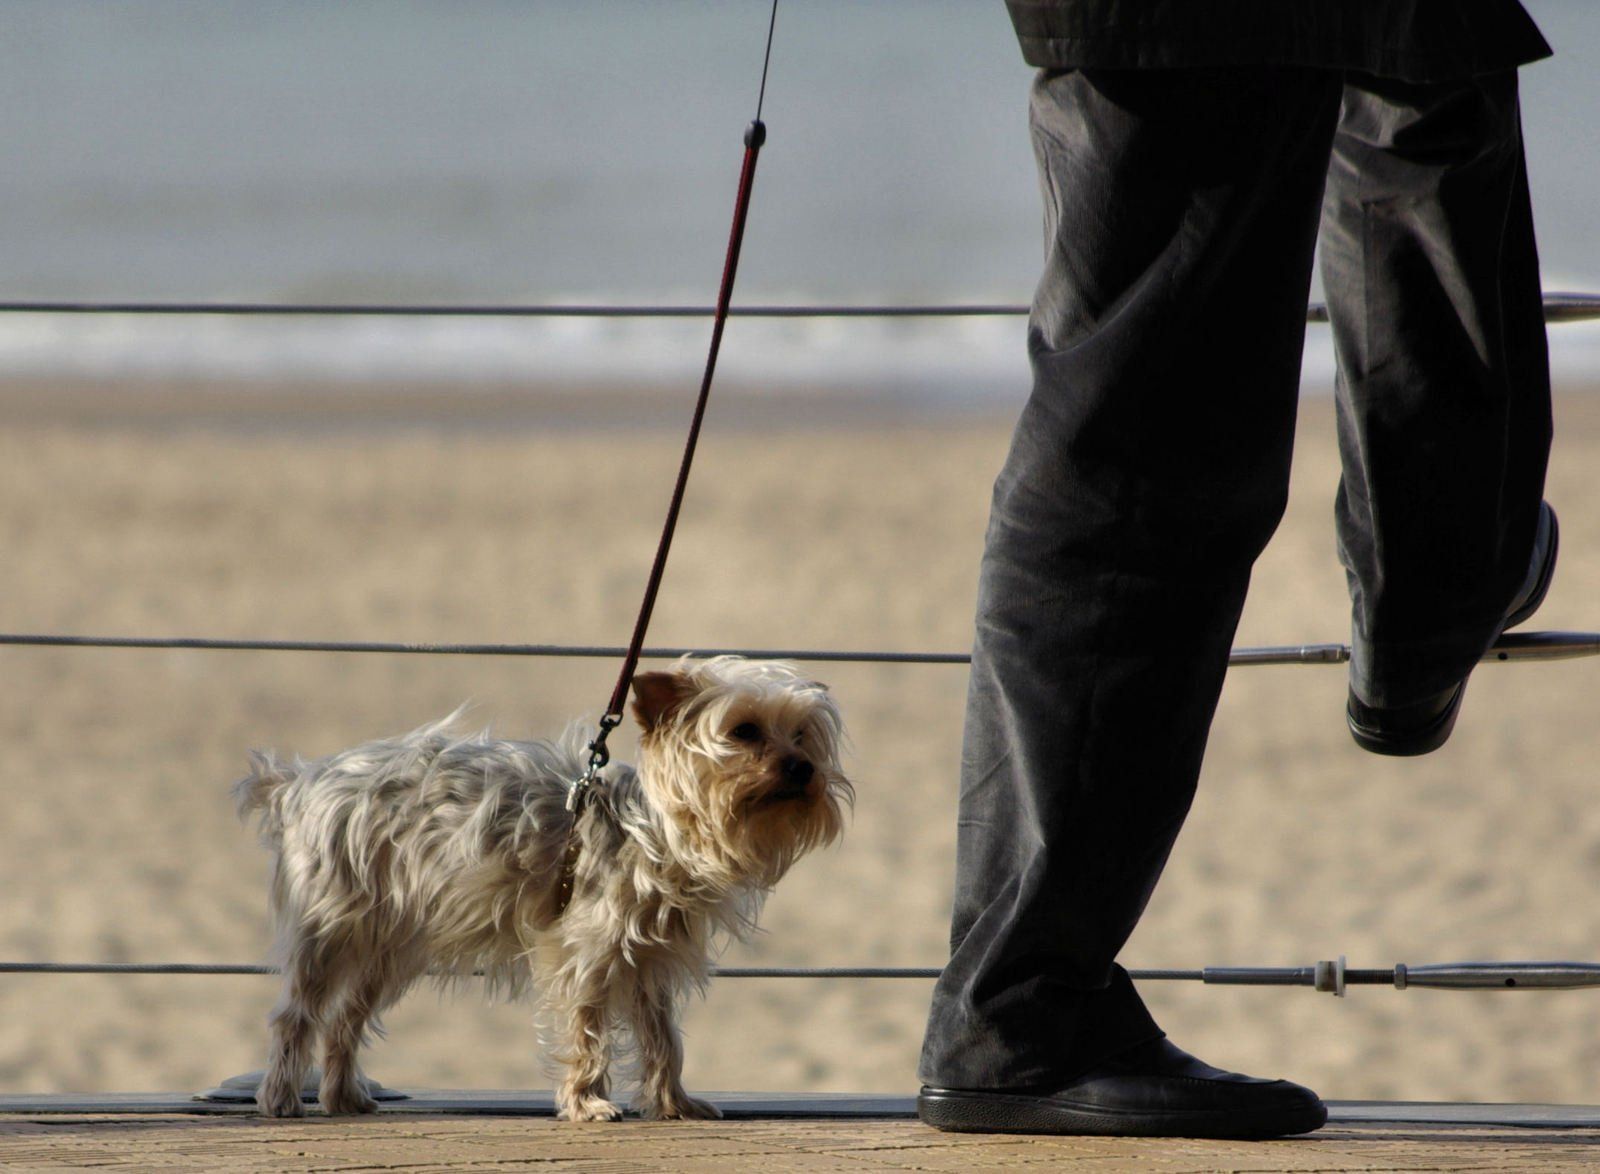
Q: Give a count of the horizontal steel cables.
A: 3